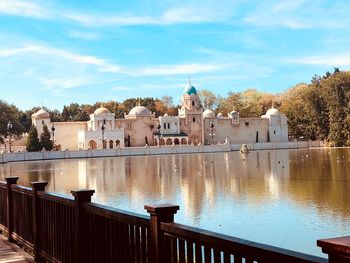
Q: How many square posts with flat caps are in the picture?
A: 5